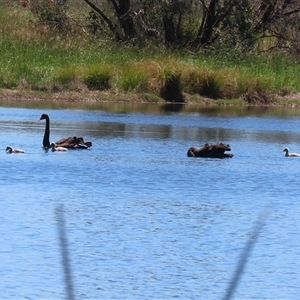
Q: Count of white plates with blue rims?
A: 0